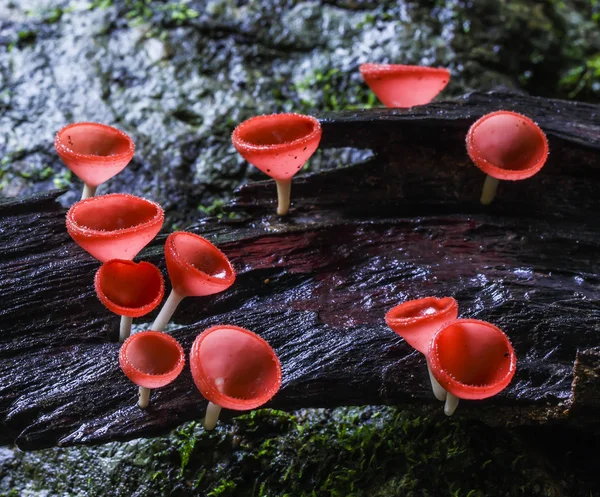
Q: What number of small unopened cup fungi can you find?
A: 0